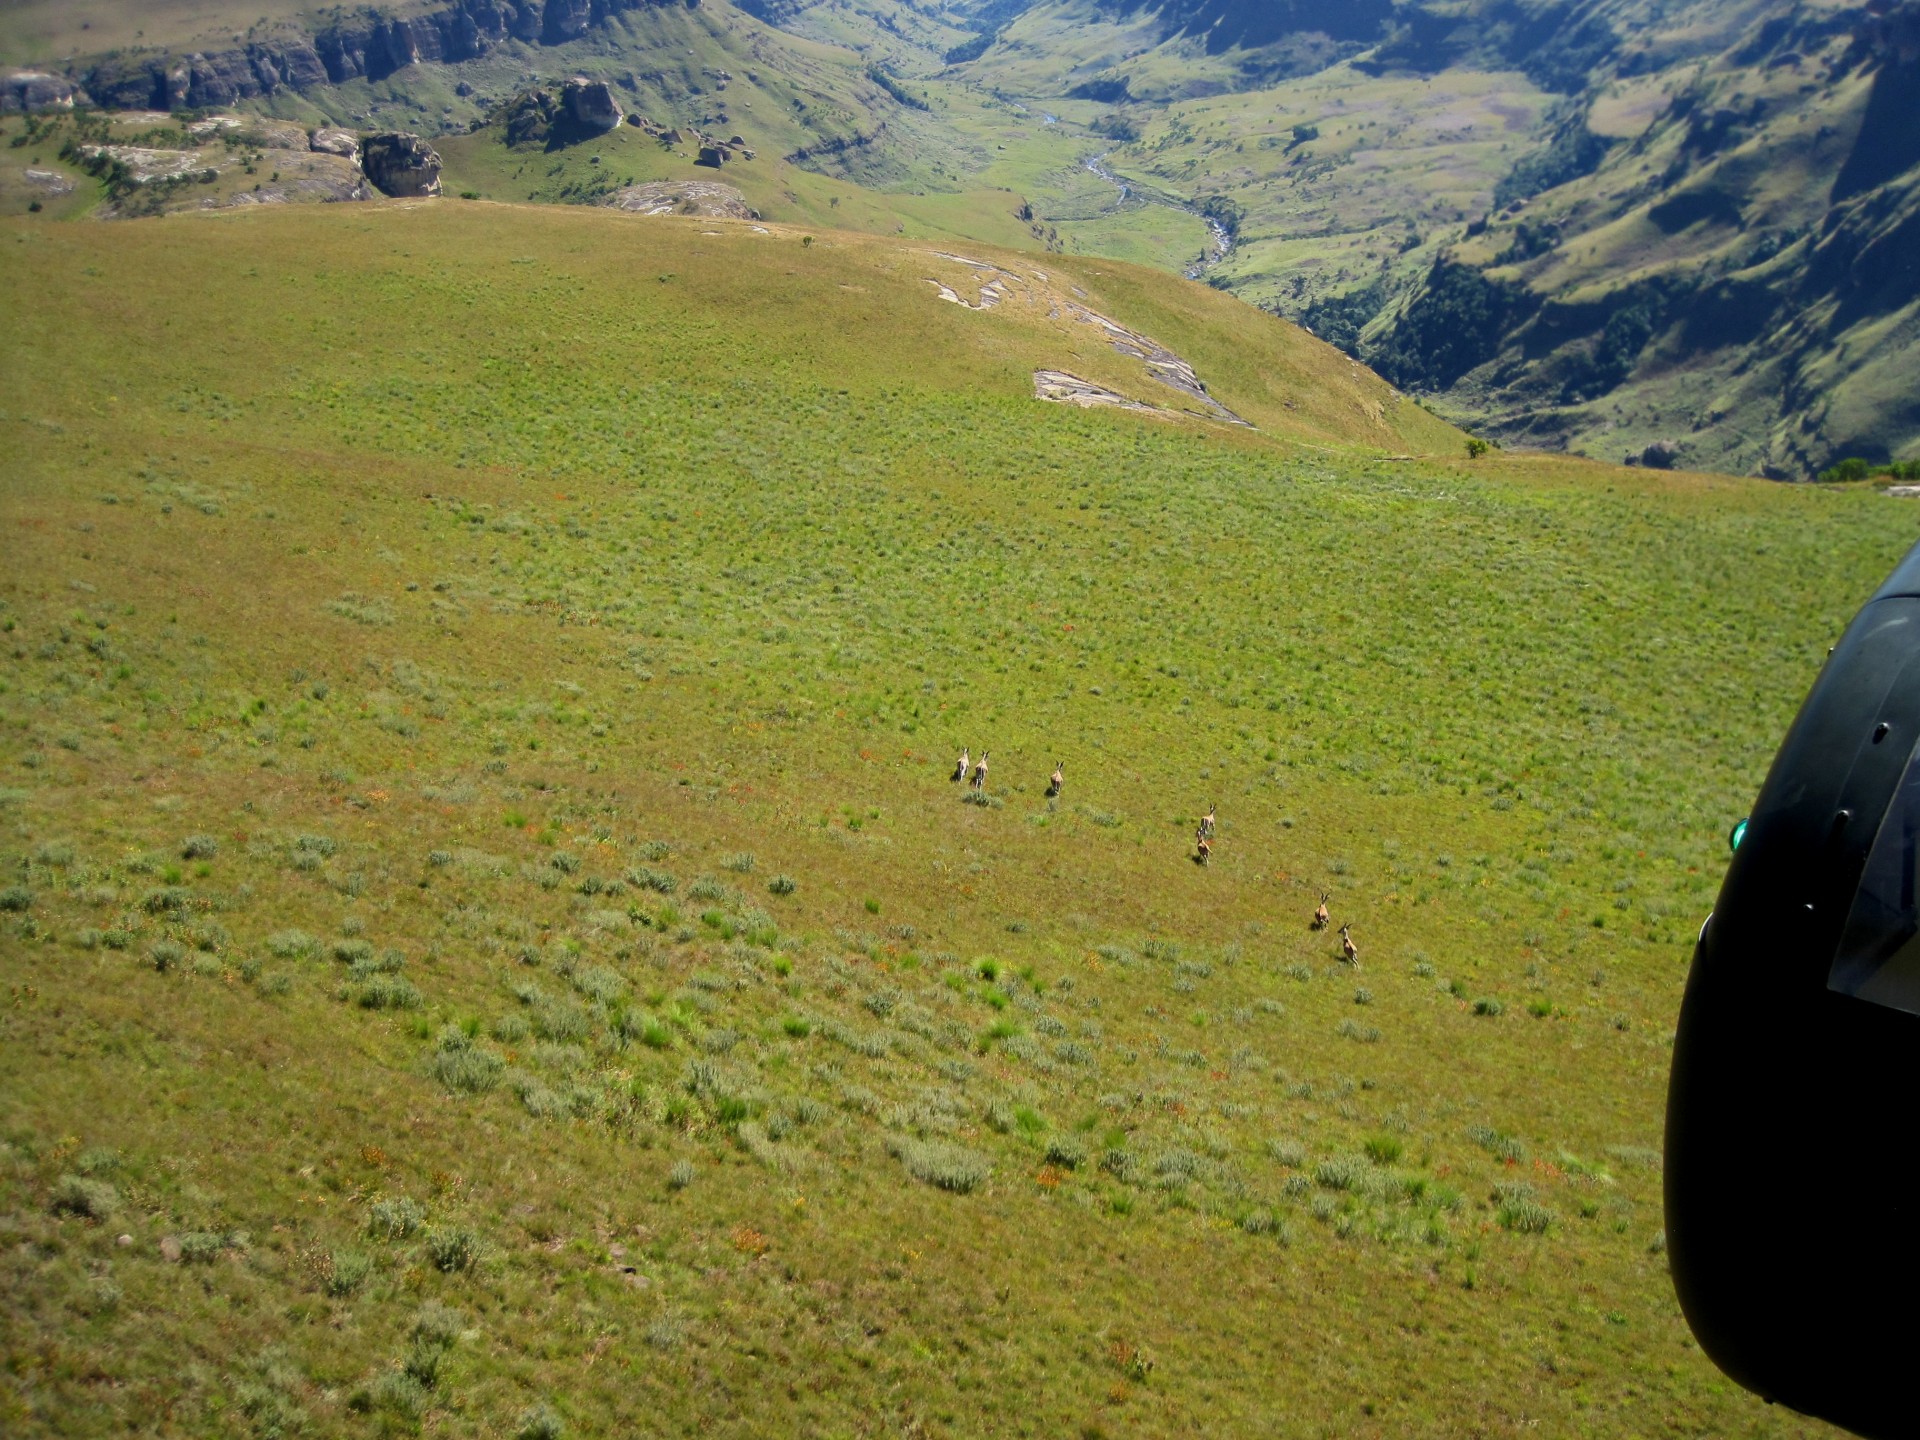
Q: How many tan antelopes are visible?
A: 7